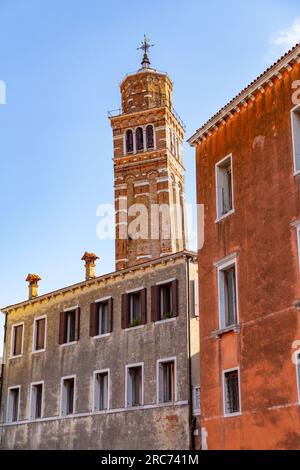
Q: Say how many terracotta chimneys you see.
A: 2